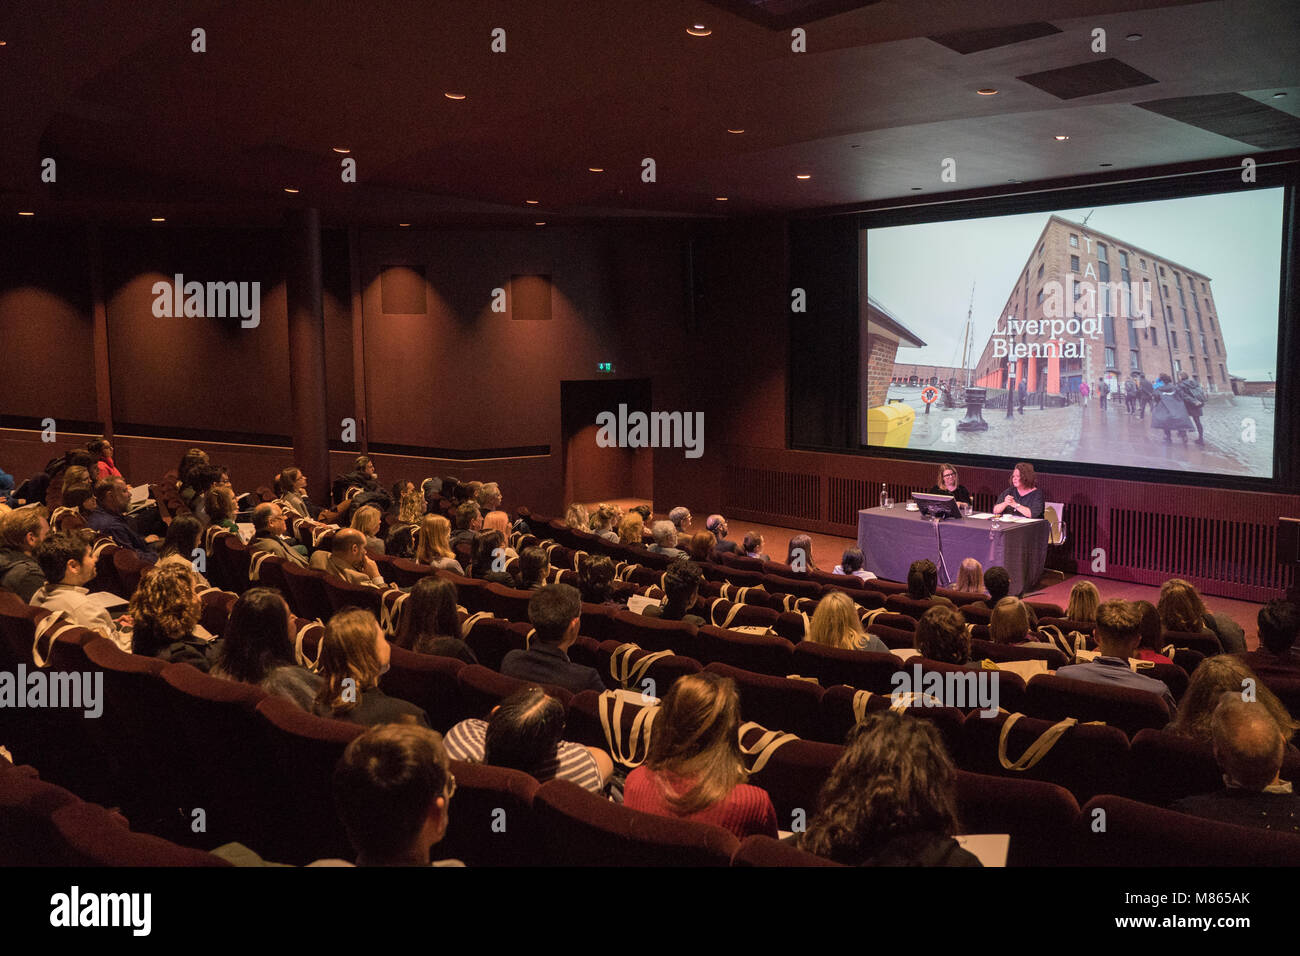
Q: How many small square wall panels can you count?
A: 2